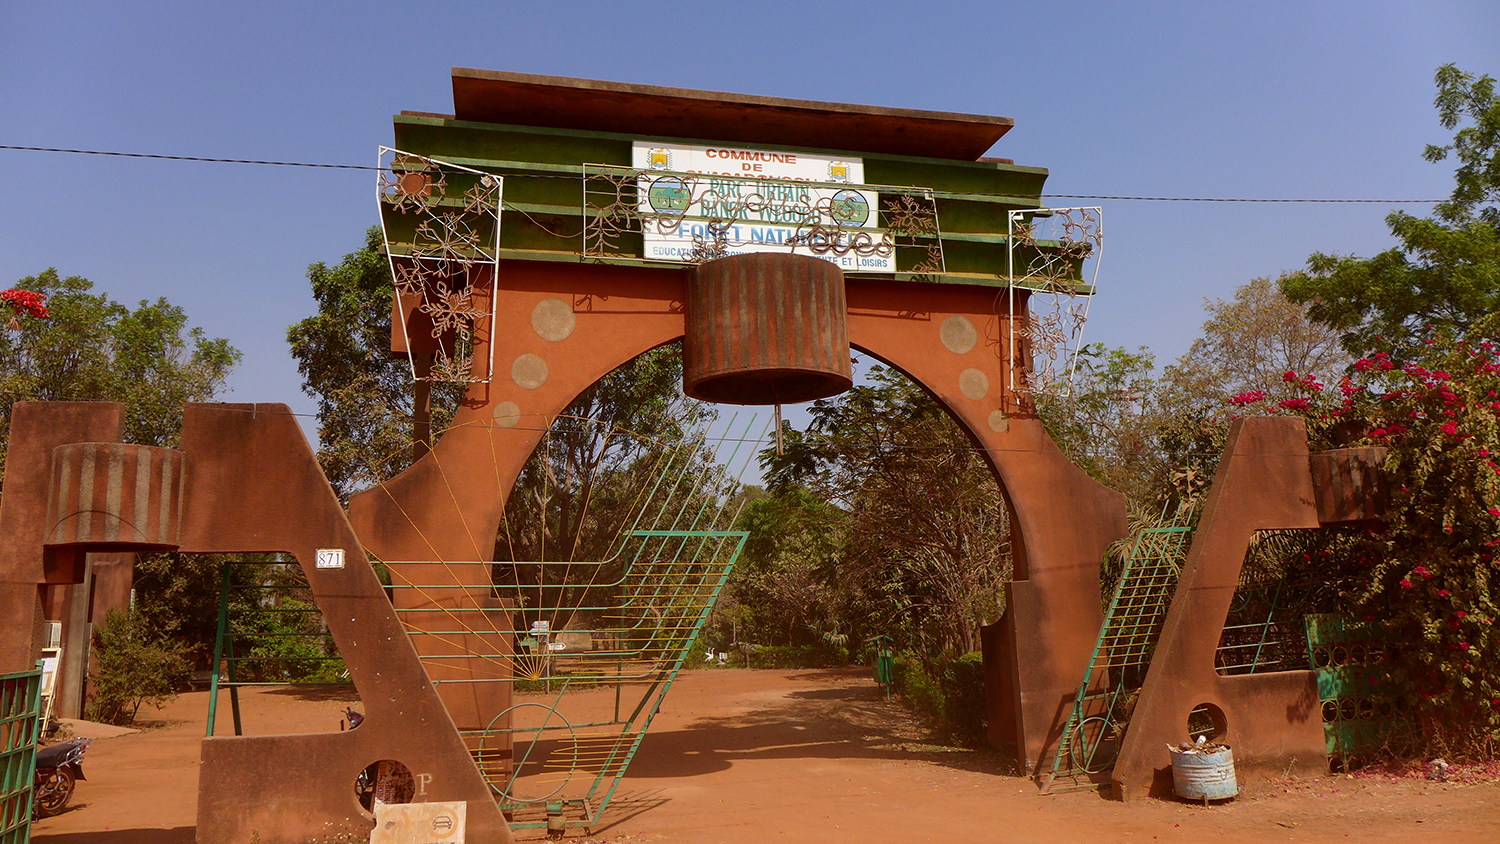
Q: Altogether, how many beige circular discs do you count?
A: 6